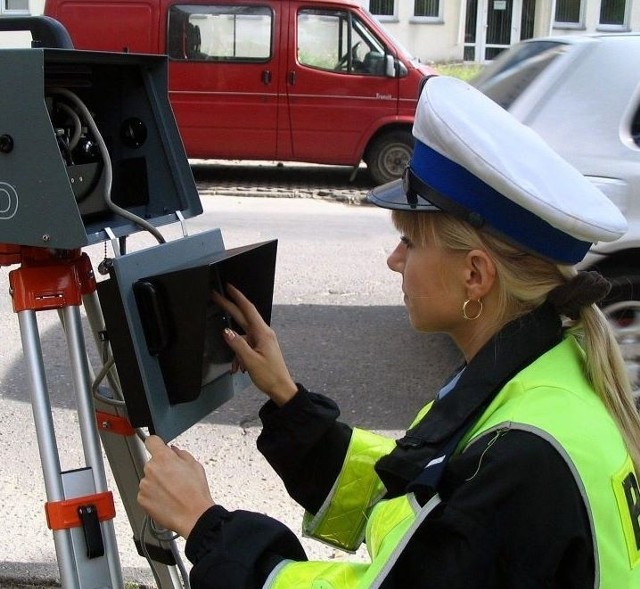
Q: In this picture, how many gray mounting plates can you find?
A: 1